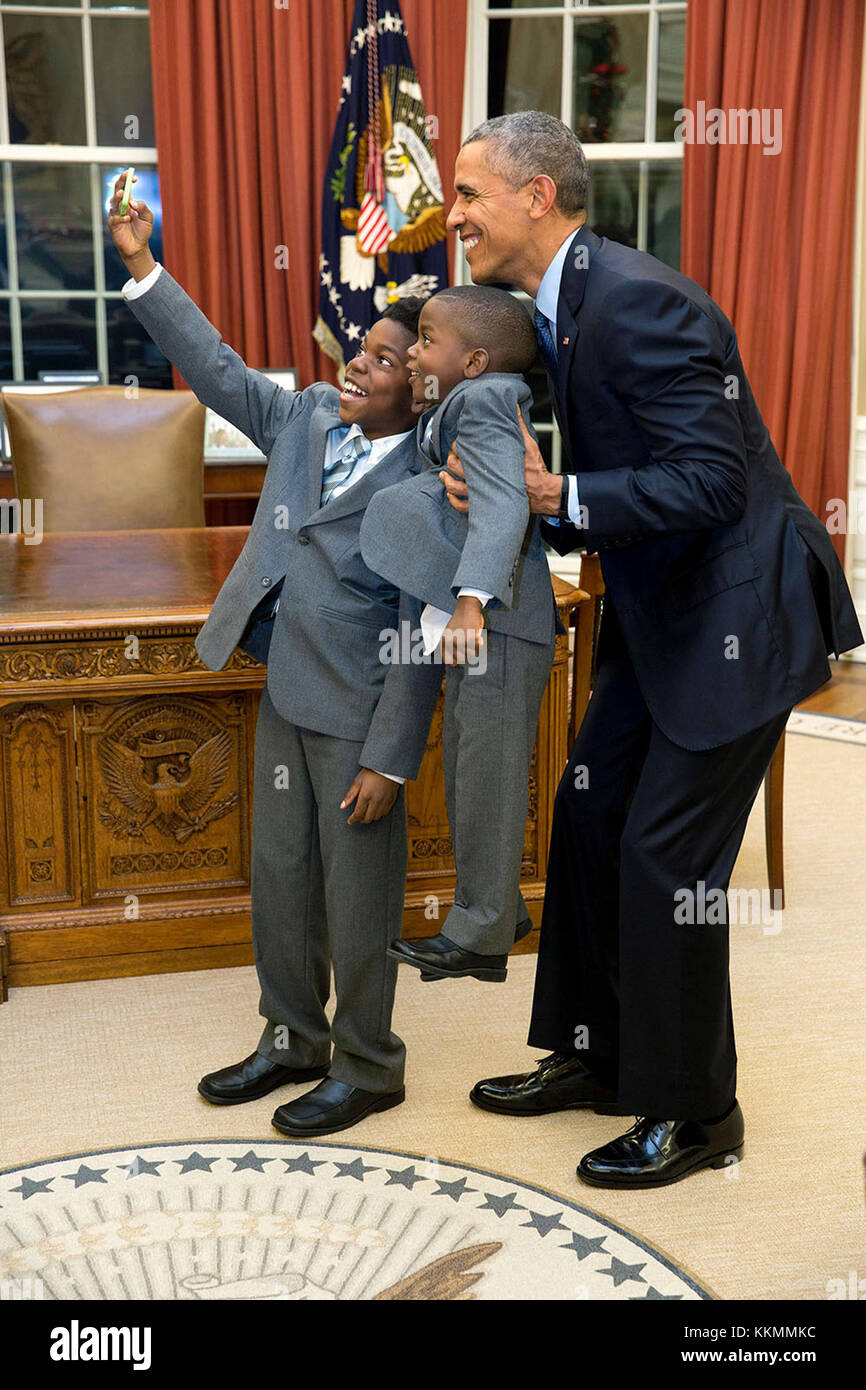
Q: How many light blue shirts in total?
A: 1